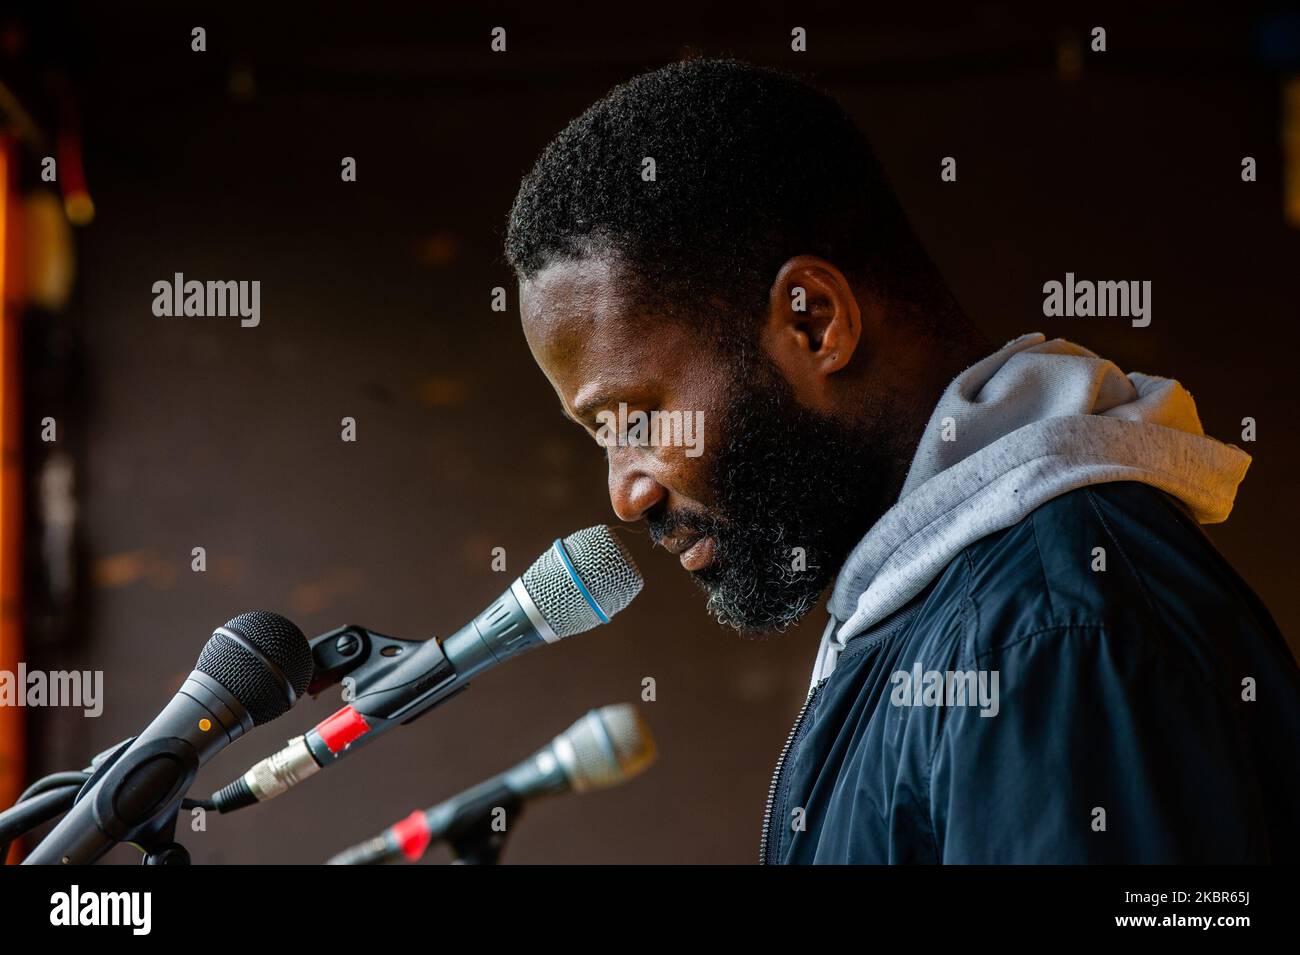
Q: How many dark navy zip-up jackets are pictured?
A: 1